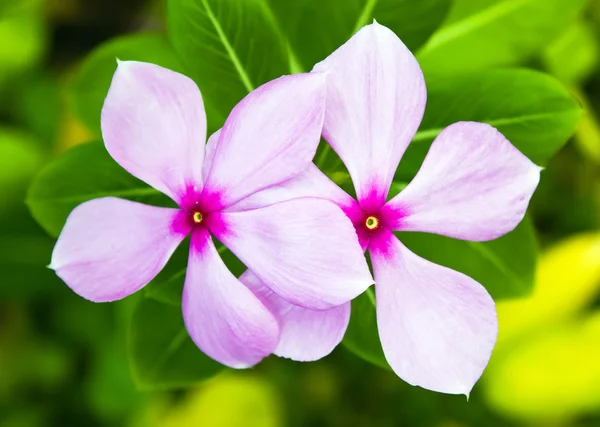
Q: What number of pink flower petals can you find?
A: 10